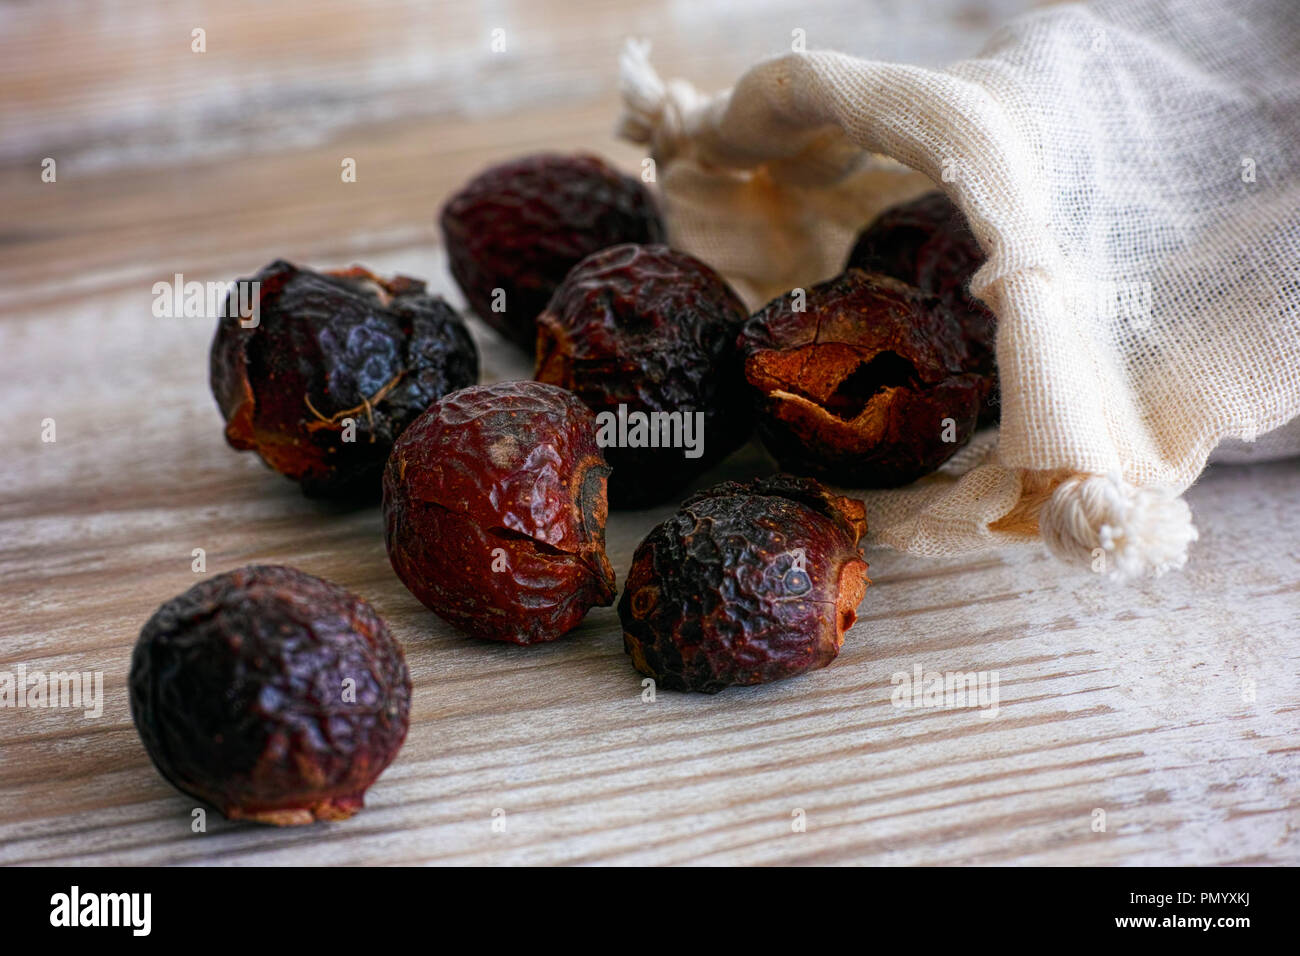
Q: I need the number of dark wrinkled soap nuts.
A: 8